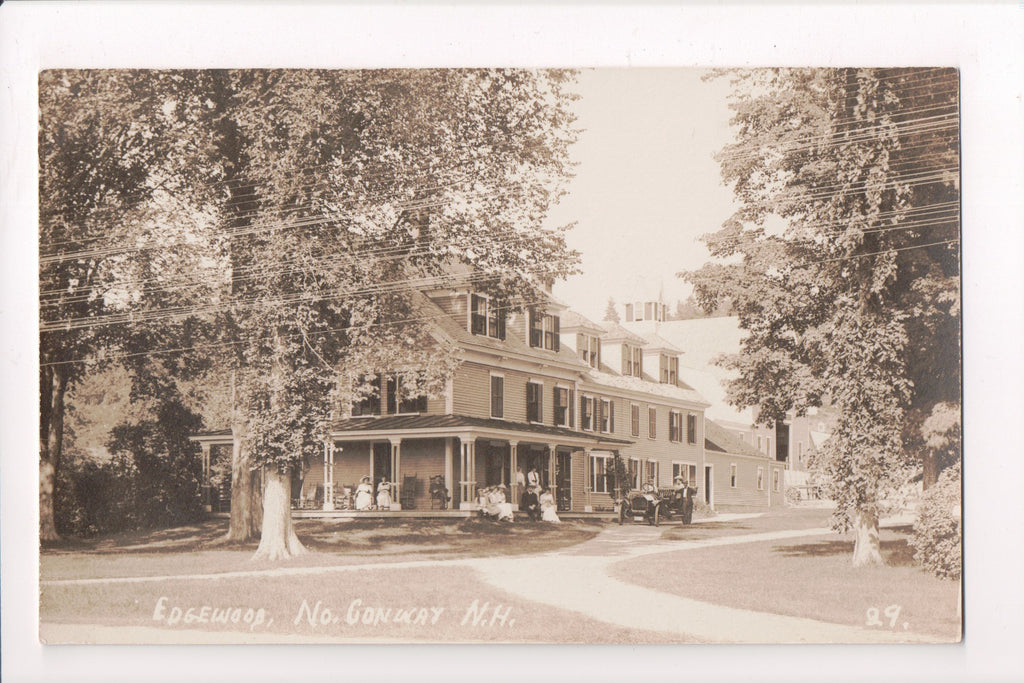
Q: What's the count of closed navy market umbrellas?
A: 0